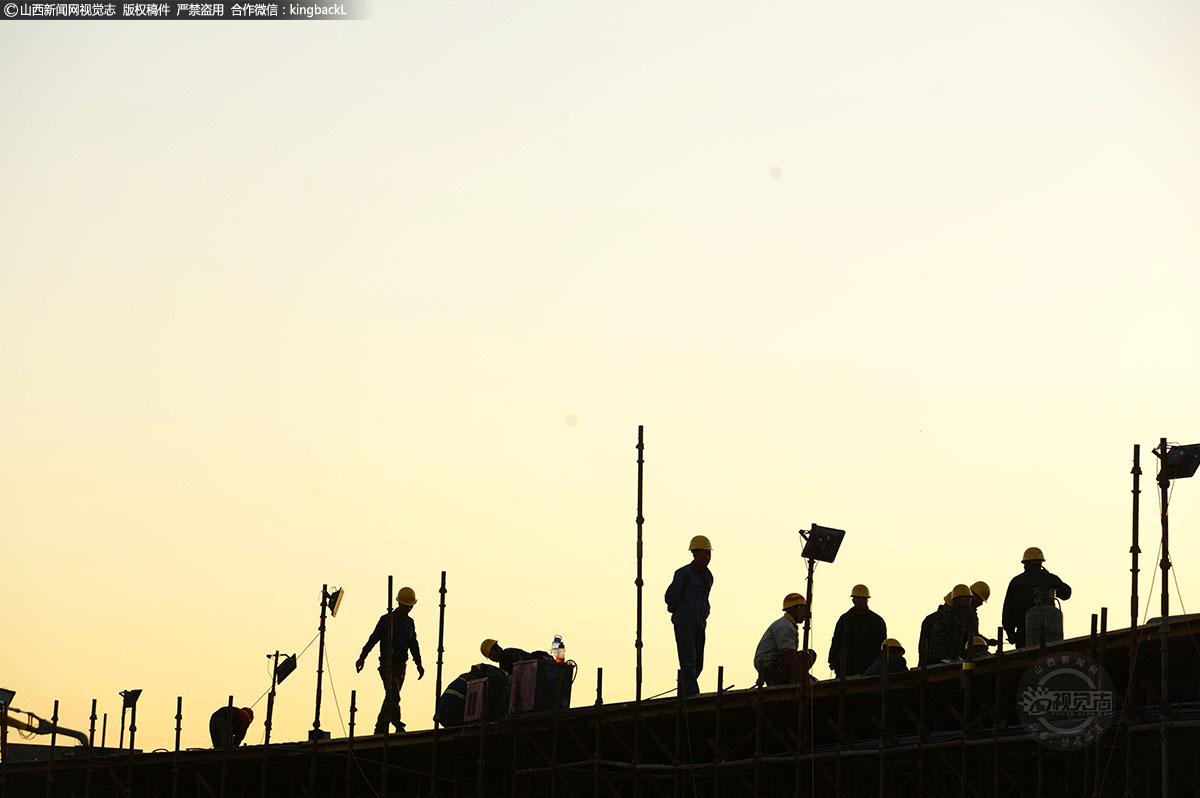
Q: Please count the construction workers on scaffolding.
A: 13